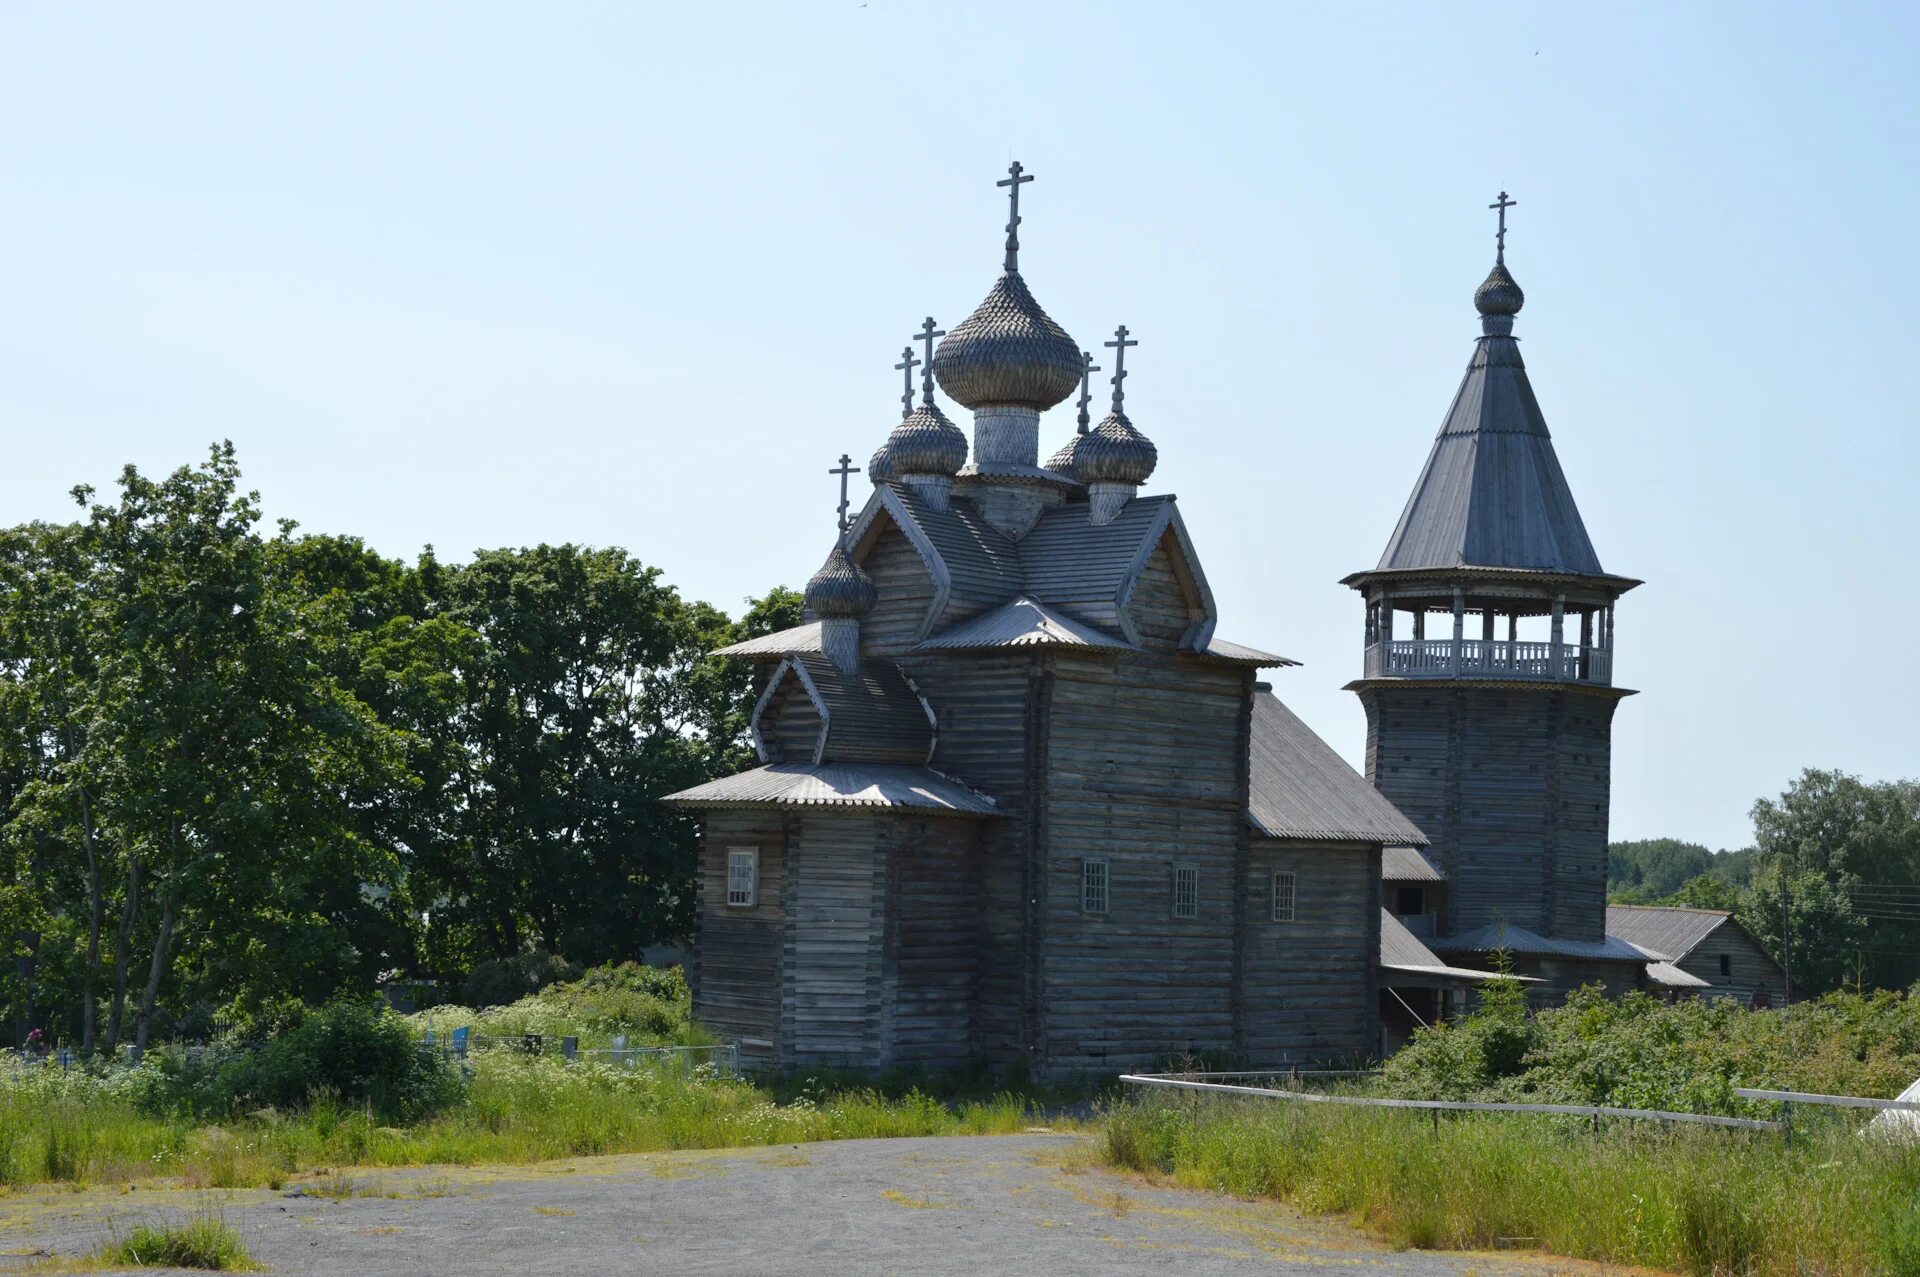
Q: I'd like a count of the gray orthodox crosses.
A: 7